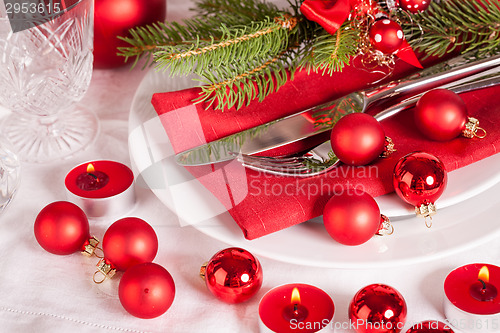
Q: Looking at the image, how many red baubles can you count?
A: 13